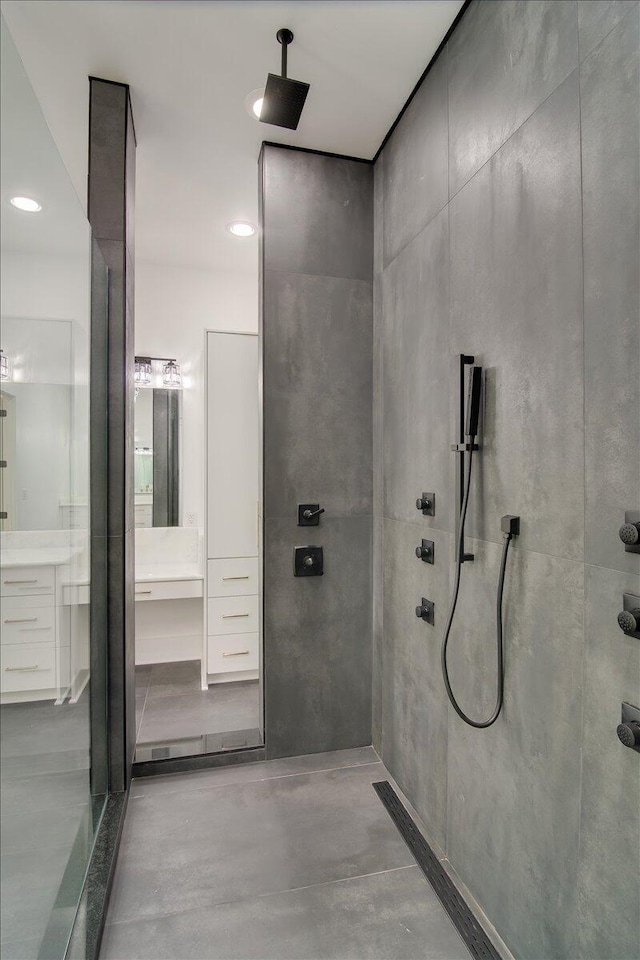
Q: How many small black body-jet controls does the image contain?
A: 6